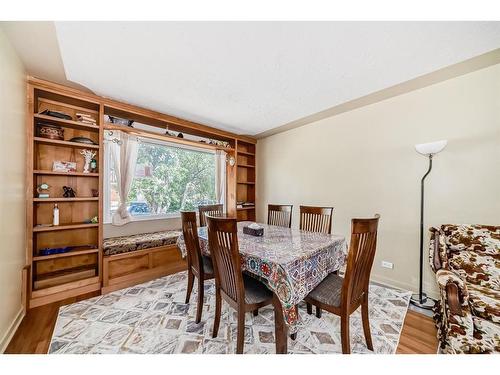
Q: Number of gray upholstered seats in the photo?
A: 3